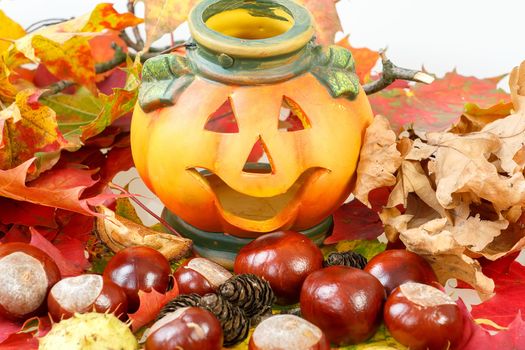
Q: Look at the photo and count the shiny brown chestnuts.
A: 10